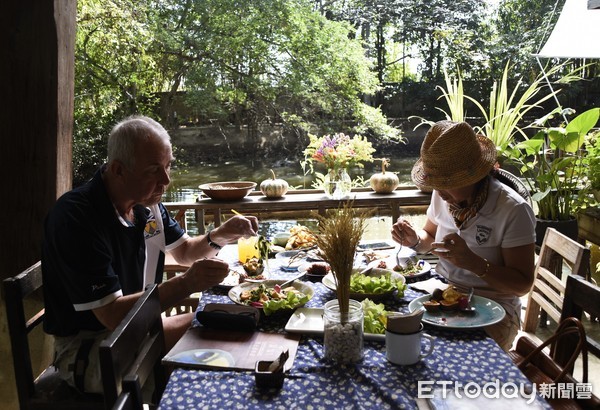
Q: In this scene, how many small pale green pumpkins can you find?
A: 2